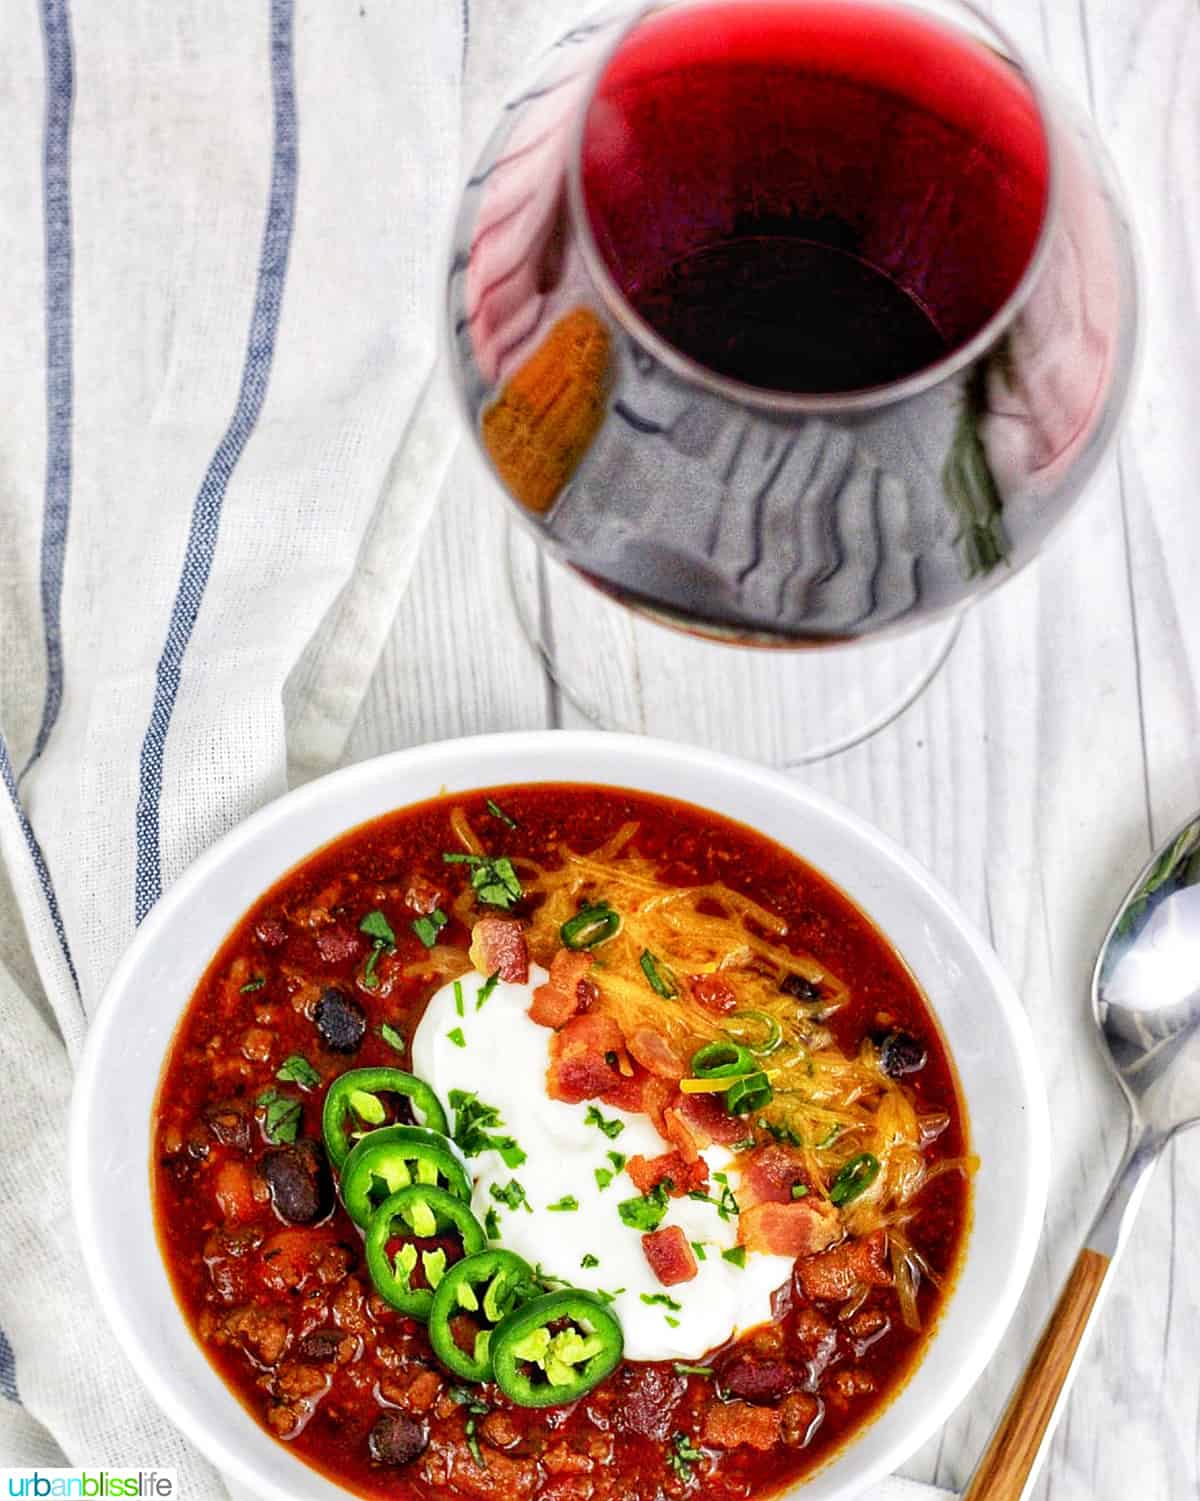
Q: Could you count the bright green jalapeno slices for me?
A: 5